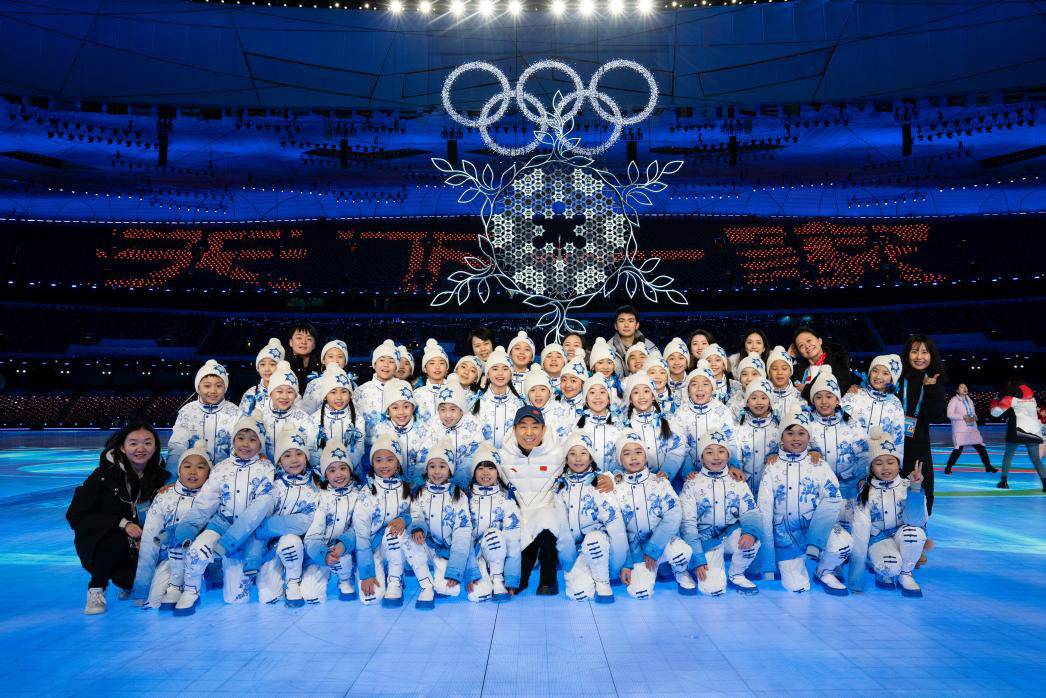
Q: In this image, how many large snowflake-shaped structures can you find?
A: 1